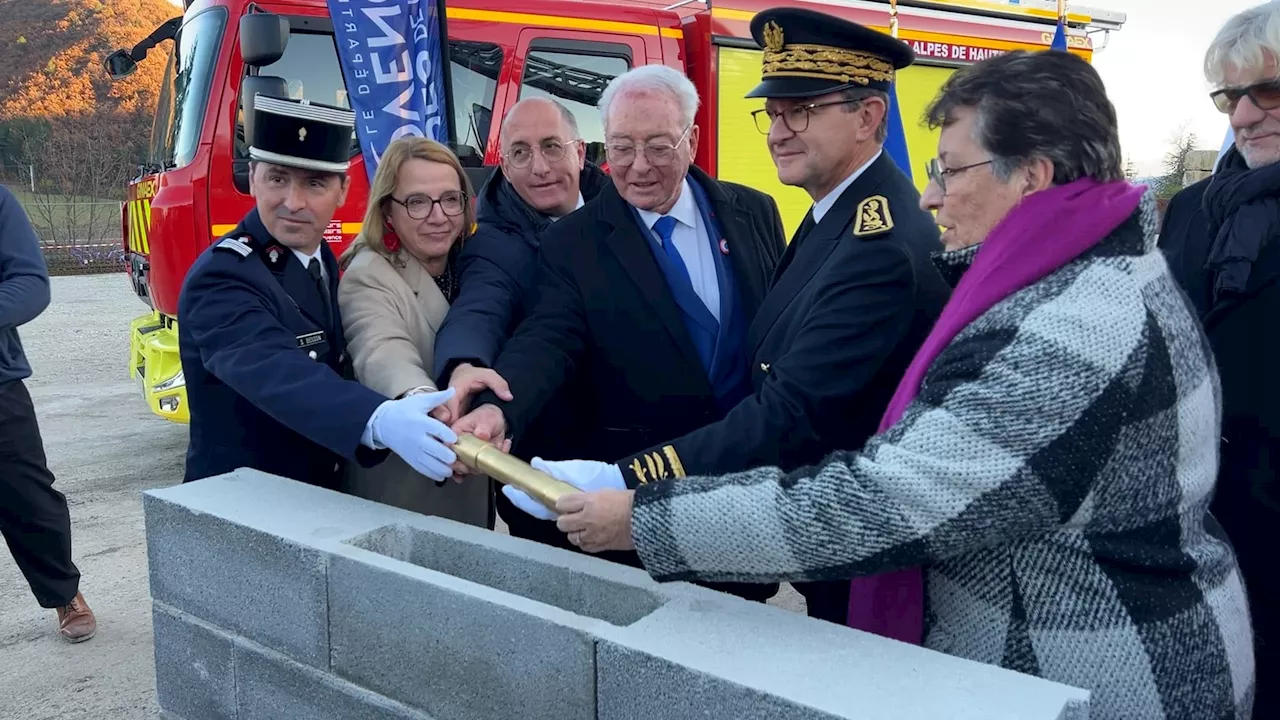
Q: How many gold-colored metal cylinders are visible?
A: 1